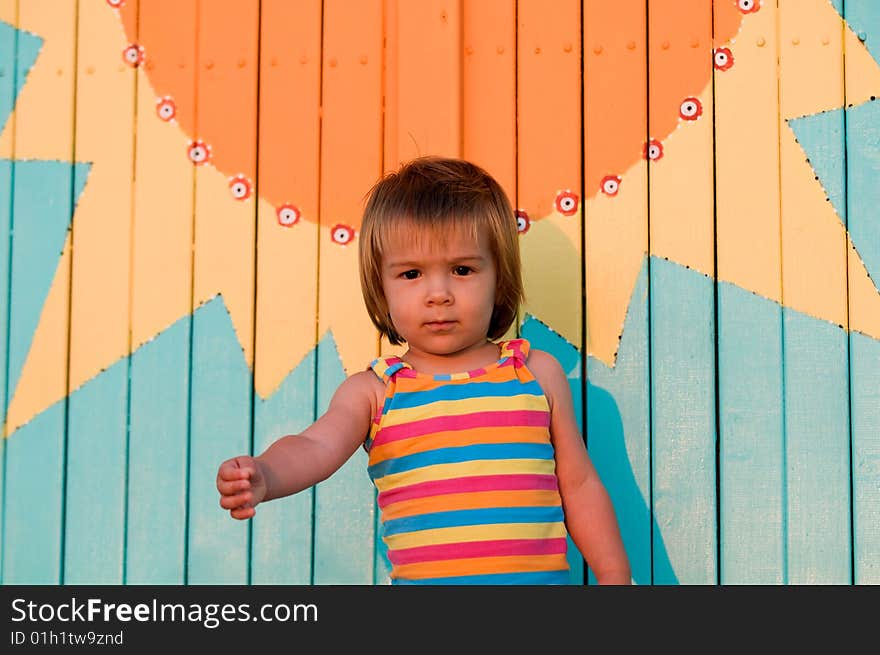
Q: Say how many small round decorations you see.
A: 14